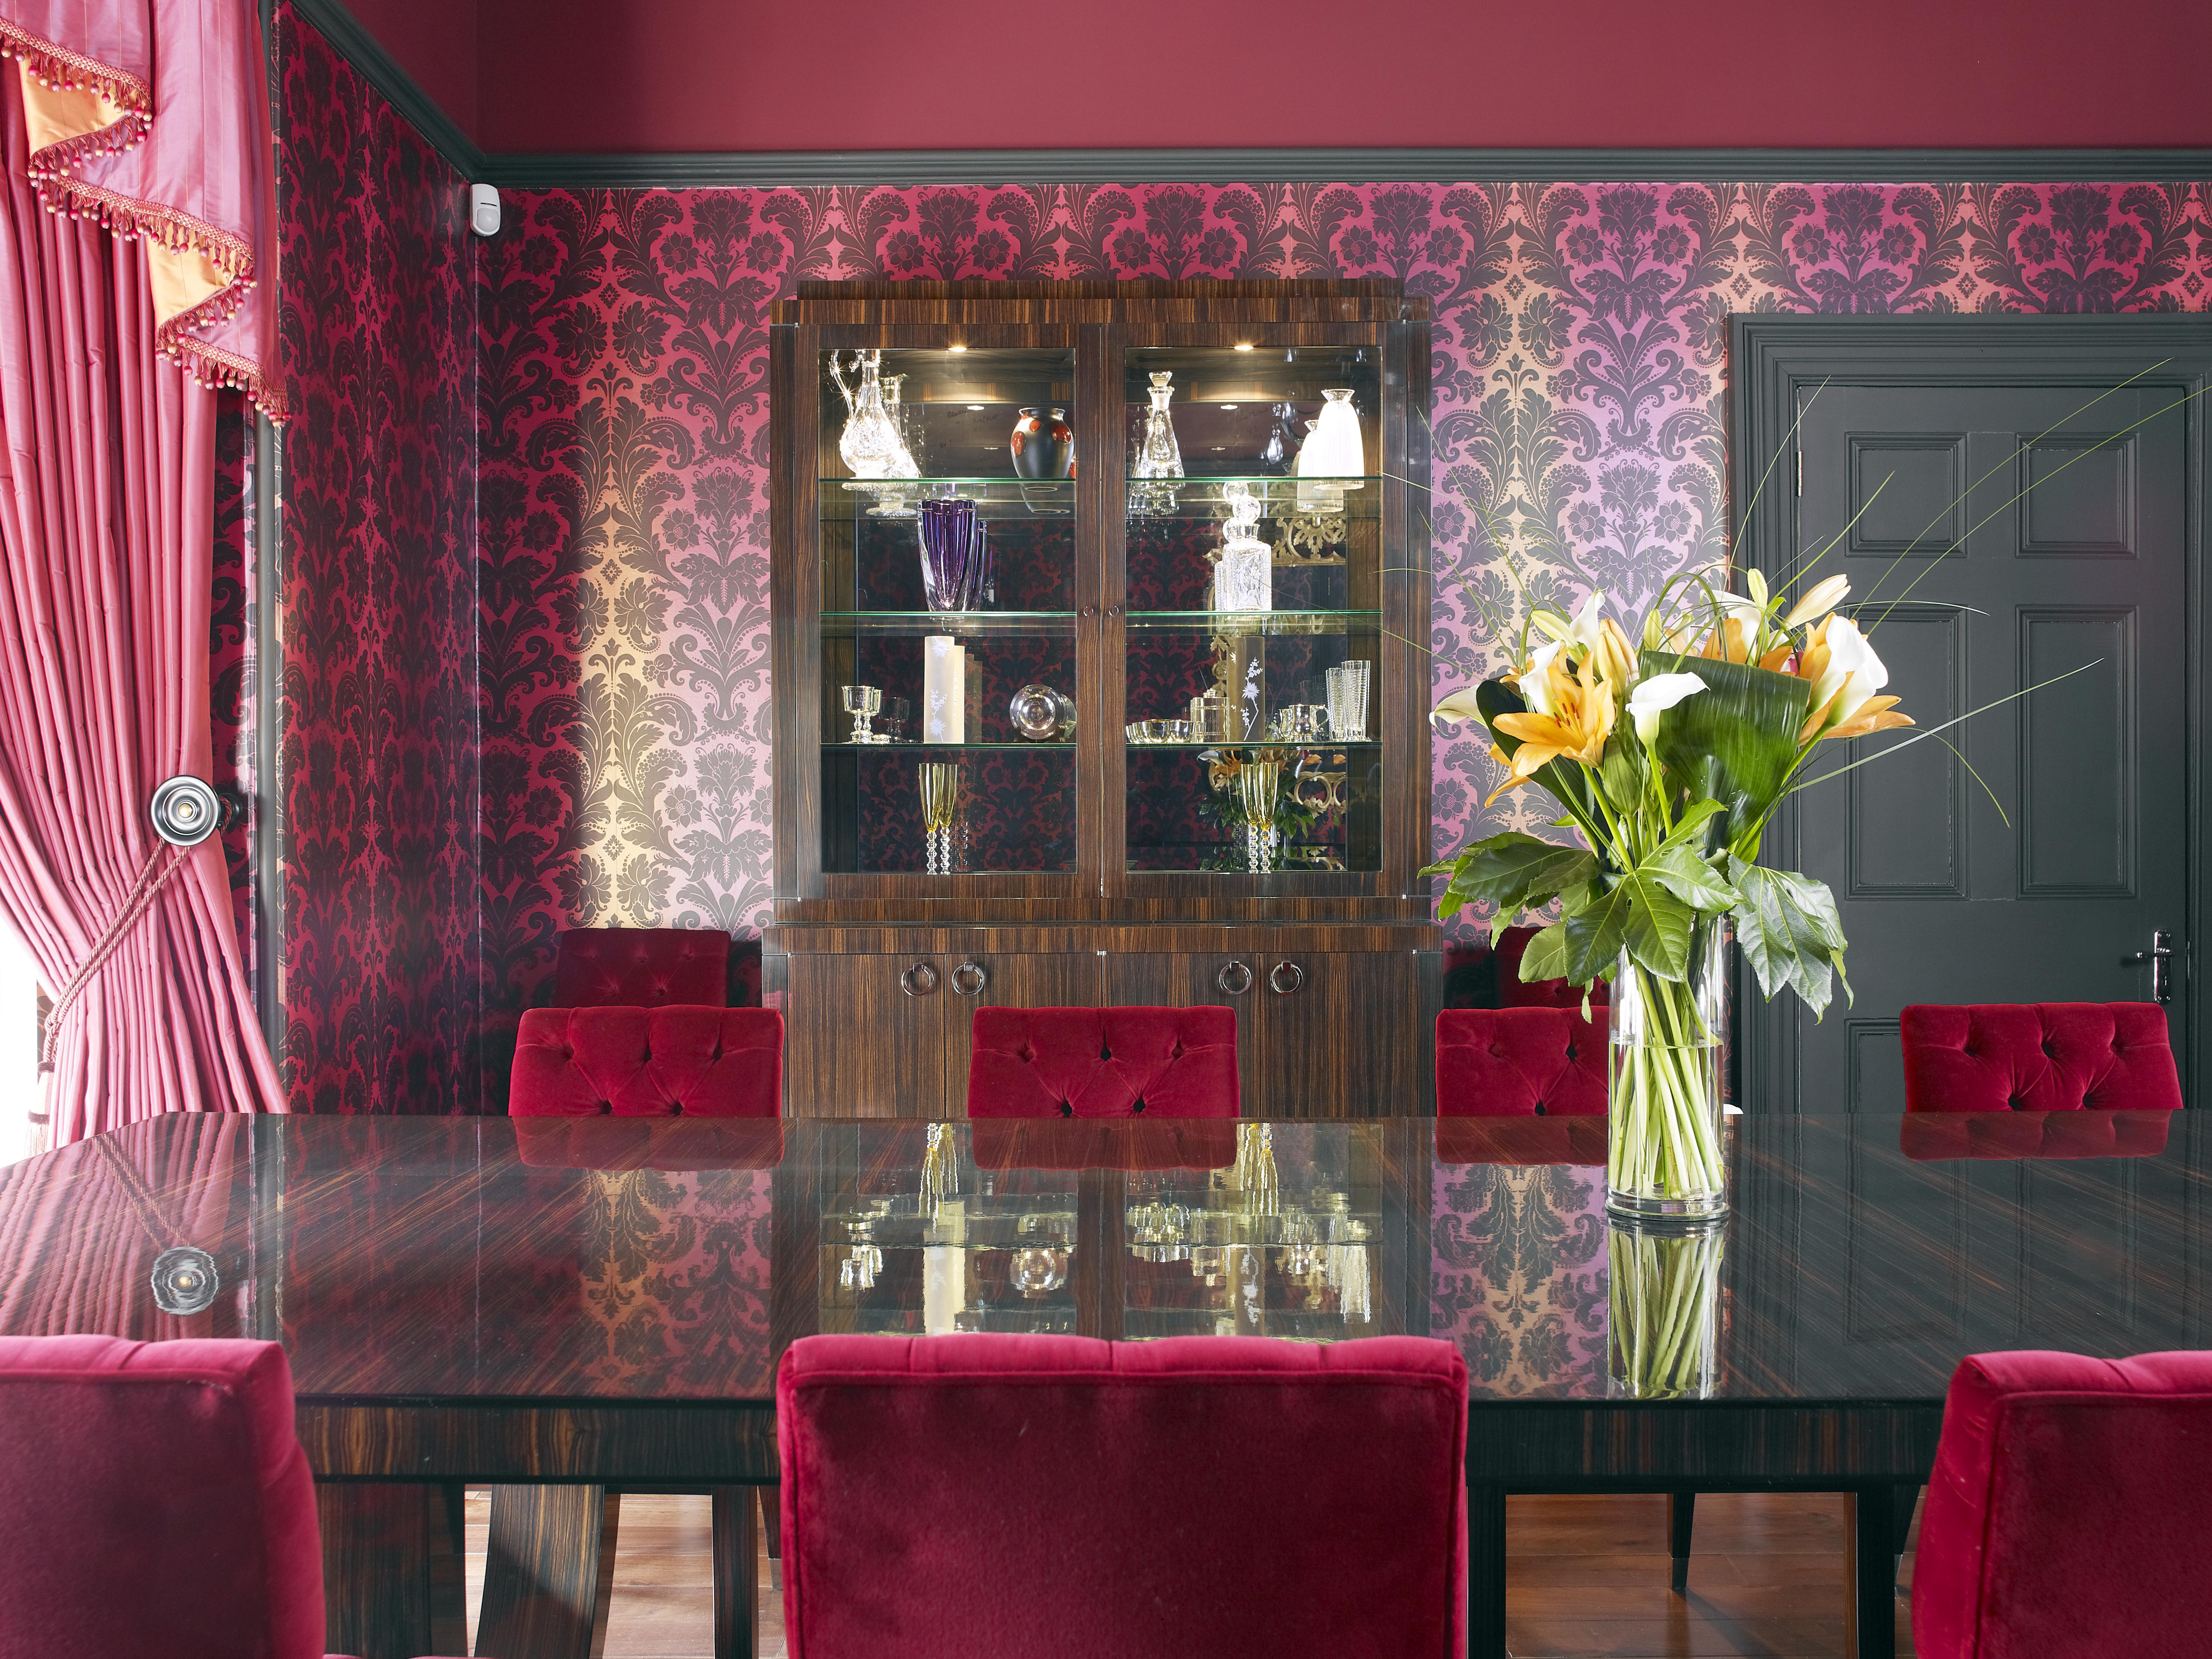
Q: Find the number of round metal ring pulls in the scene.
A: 4